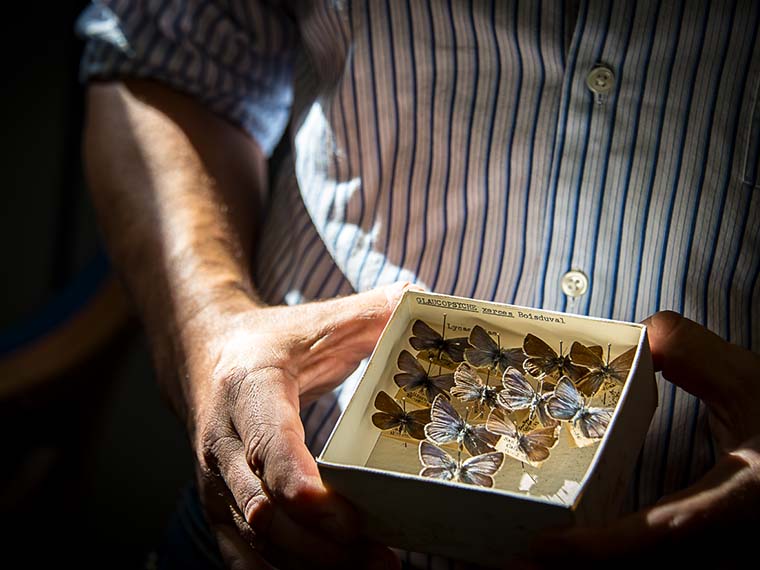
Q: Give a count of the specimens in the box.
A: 12